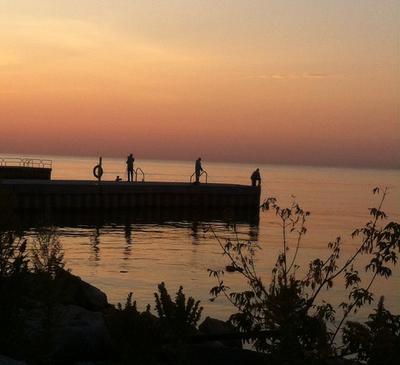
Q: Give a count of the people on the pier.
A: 3